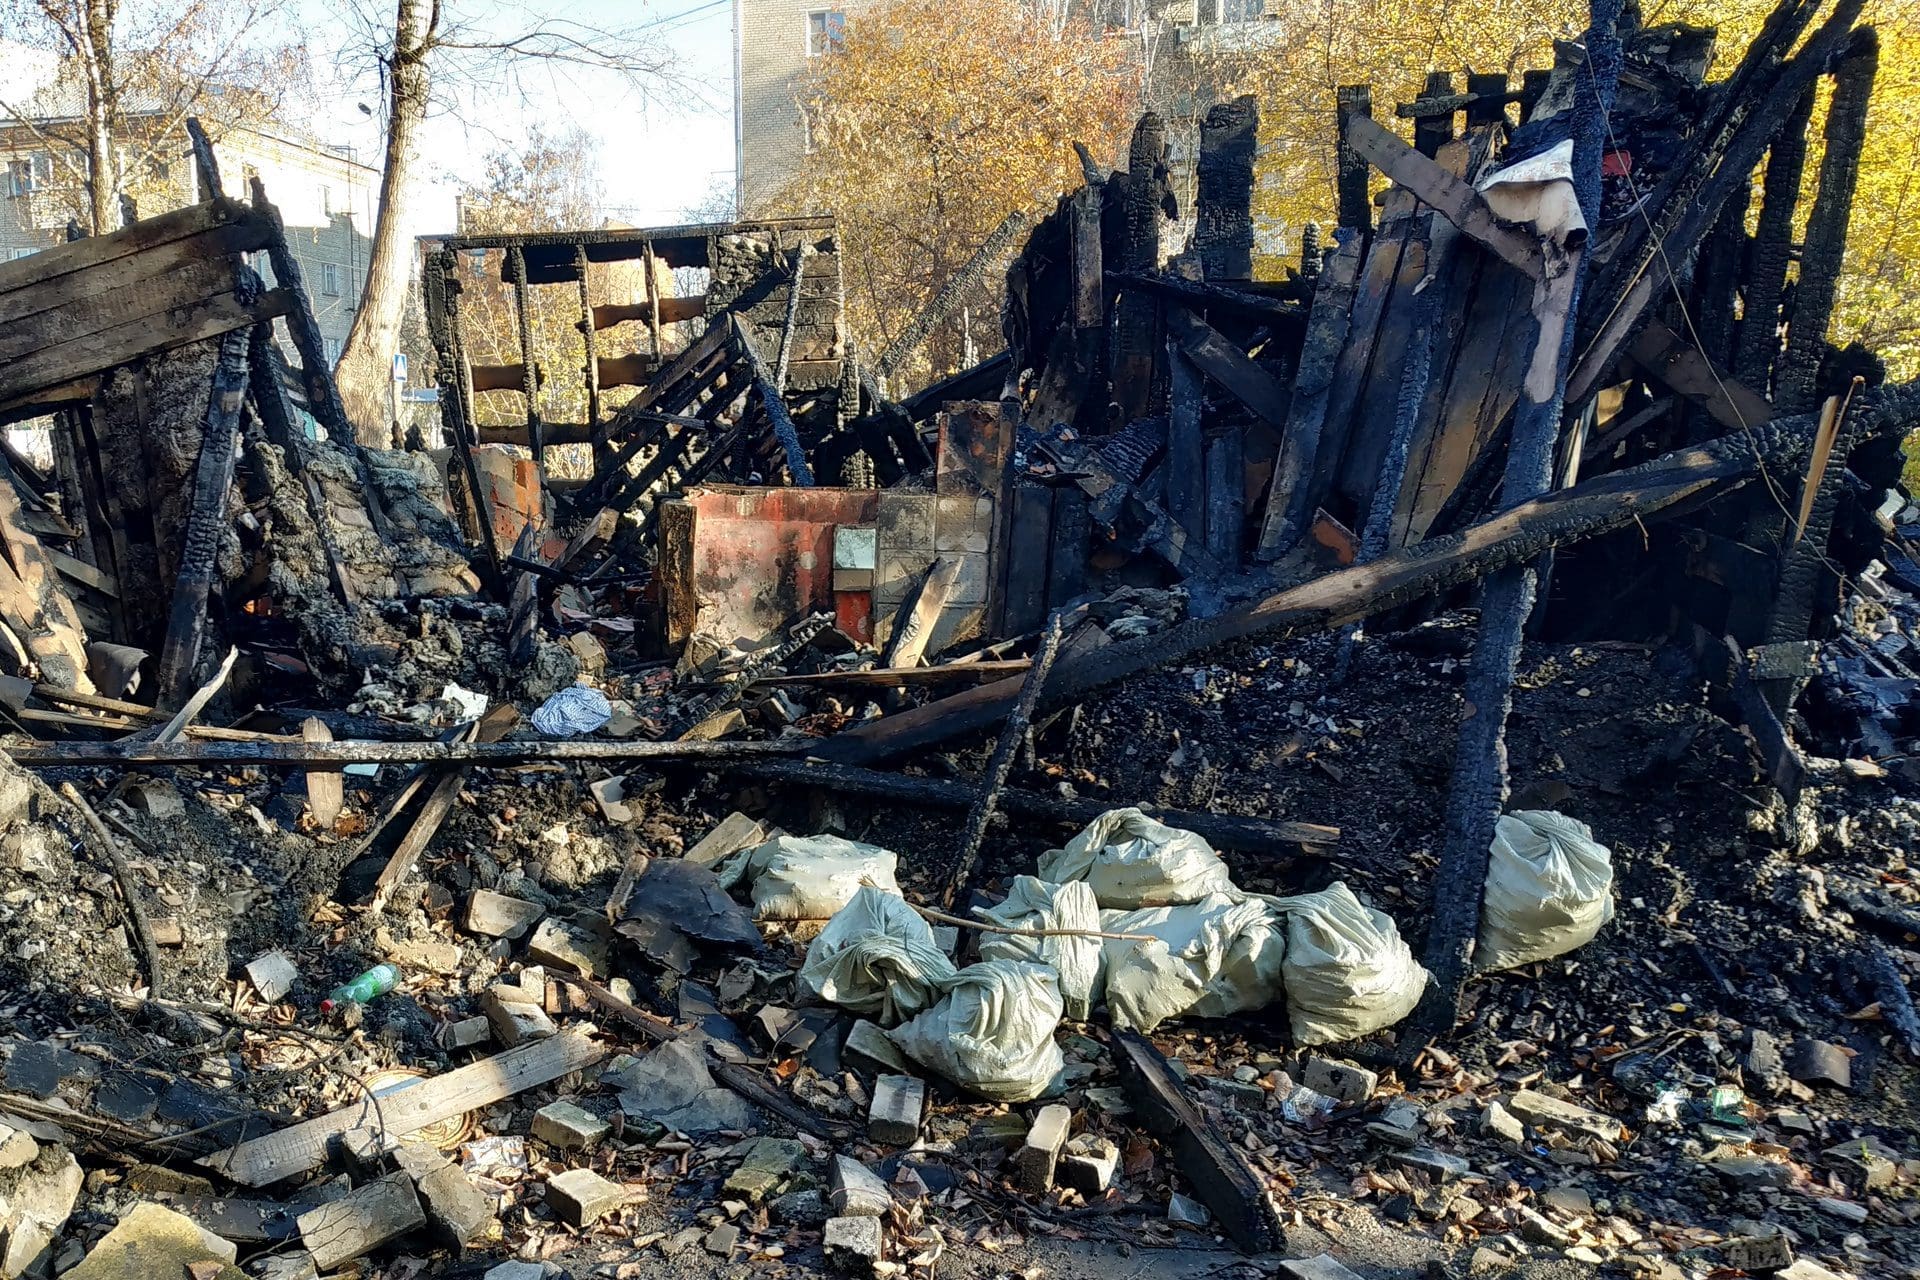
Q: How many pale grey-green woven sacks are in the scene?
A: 8